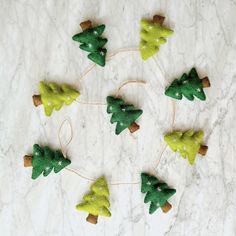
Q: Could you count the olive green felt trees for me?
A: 4